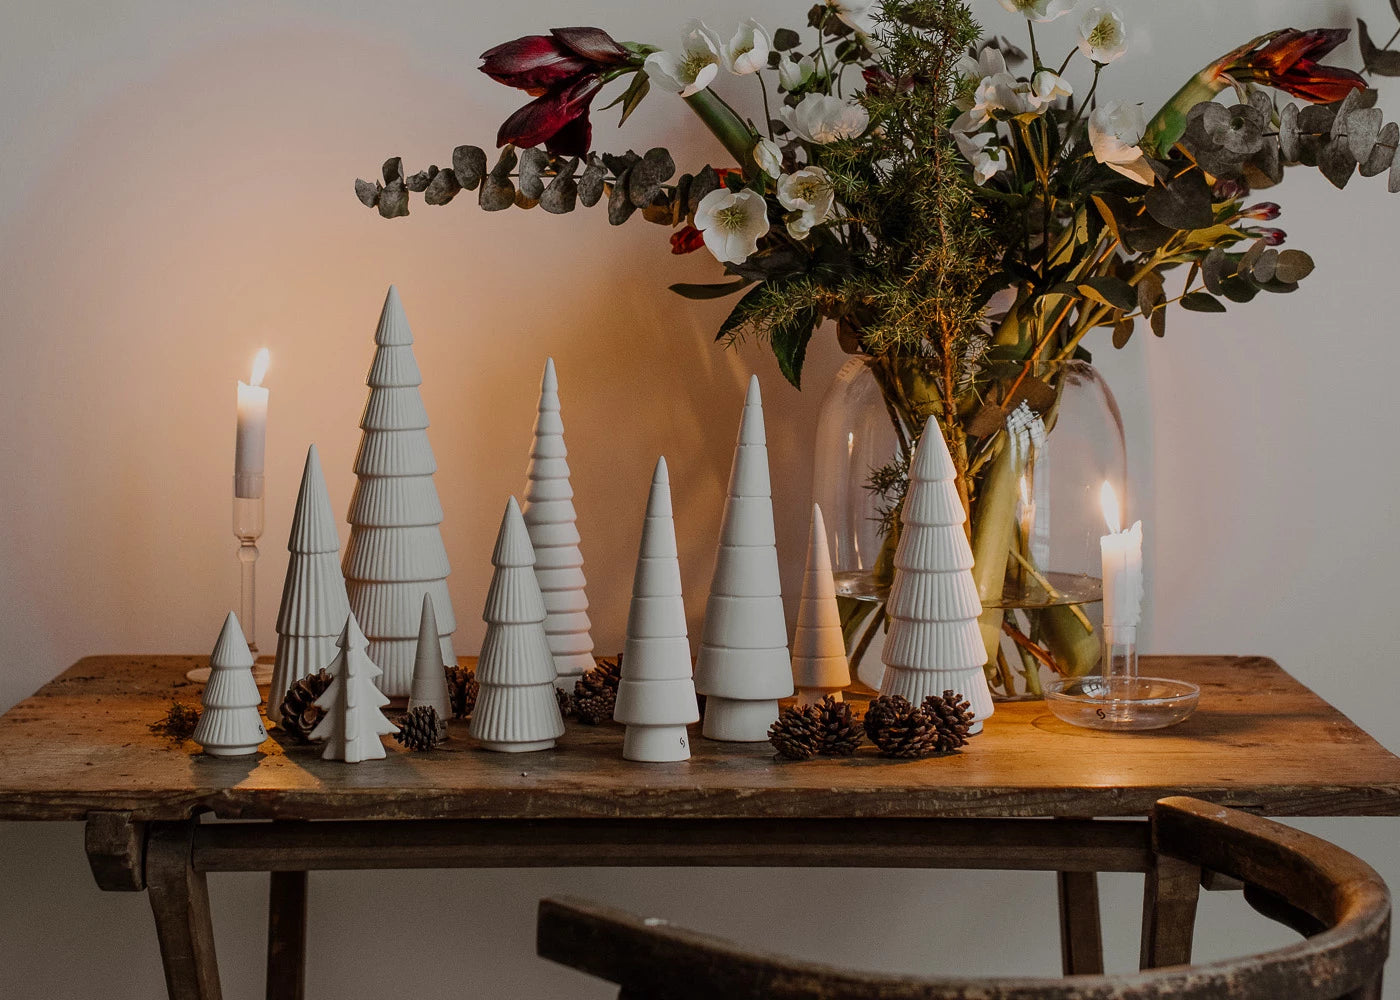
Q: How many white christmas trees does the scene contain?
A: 11